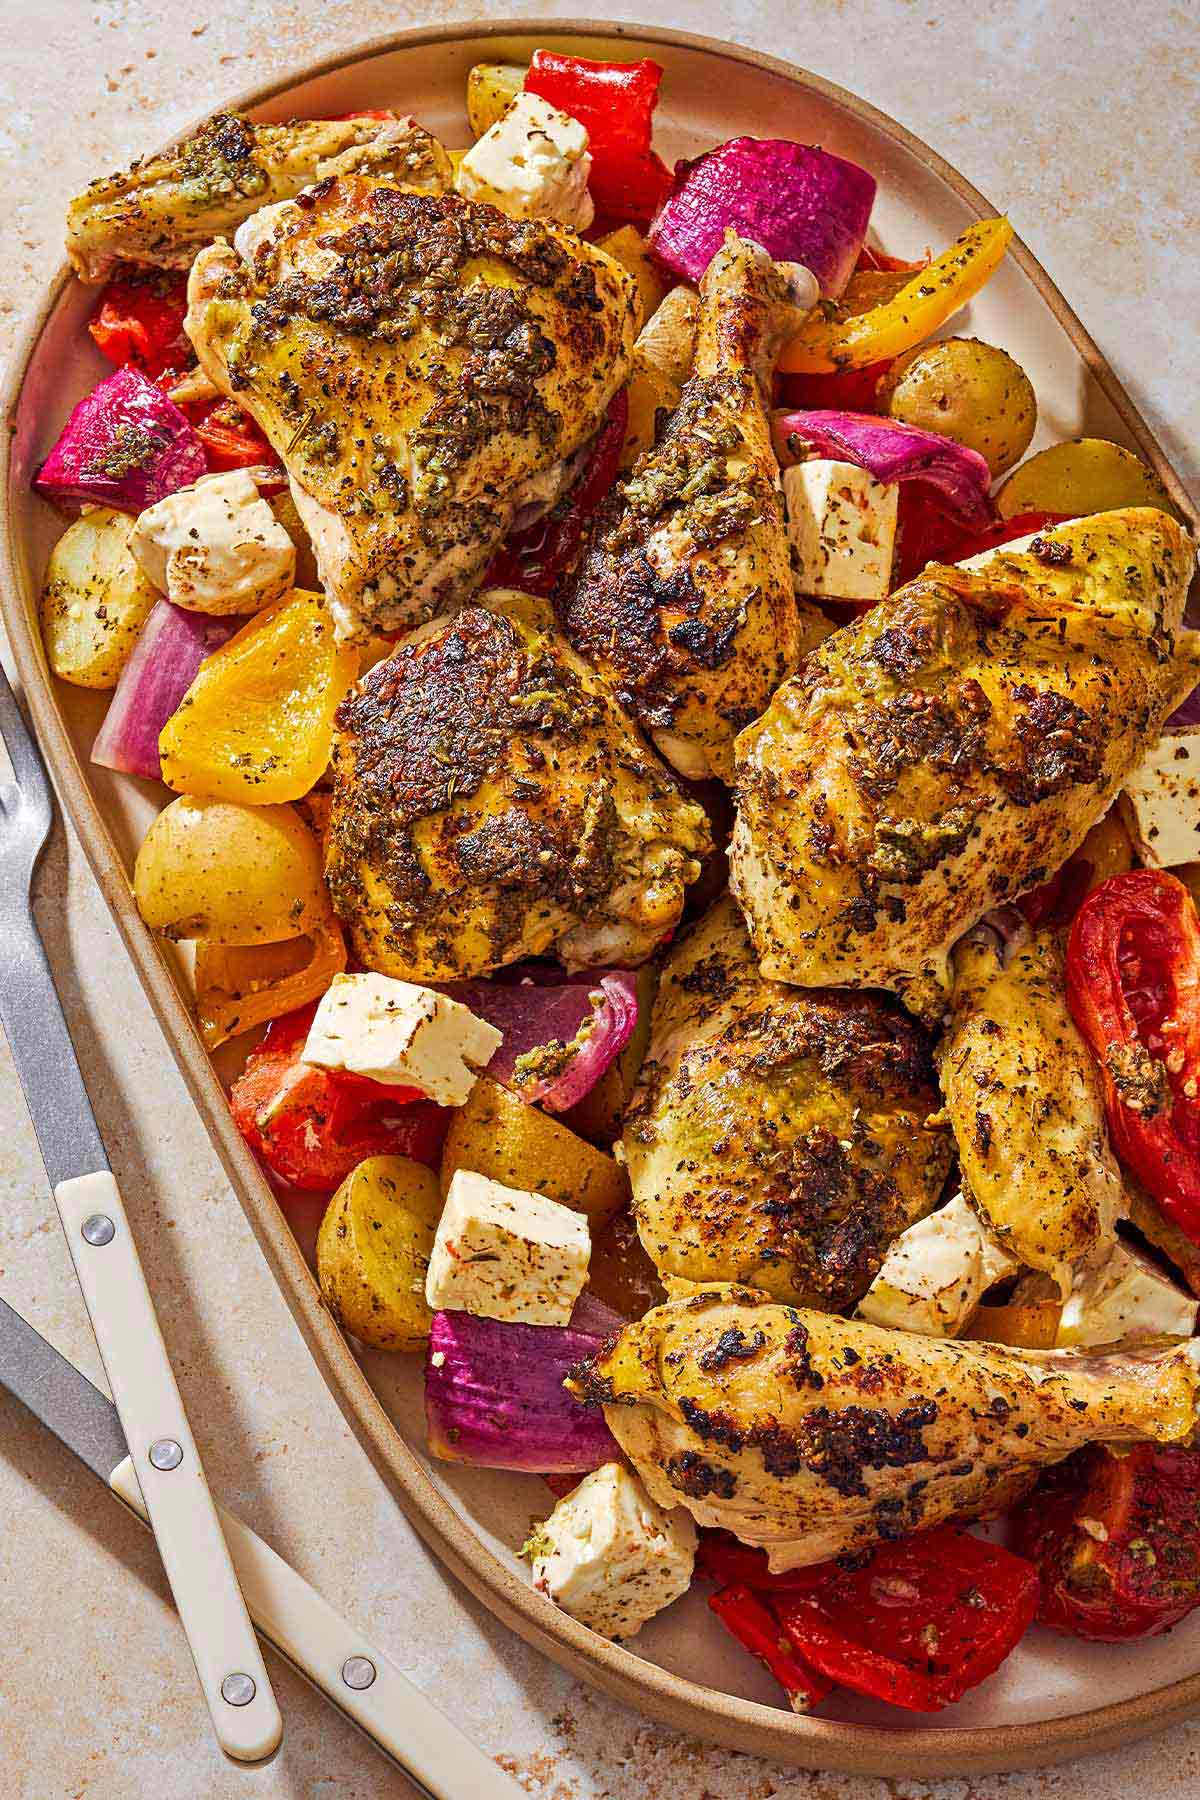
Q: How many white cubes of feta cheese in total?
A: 9